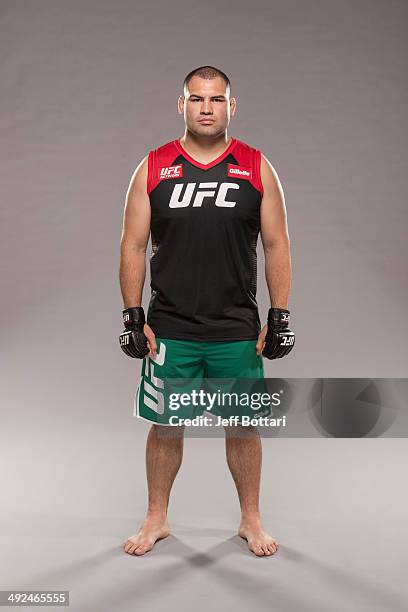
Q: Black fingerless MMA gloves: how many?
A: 2